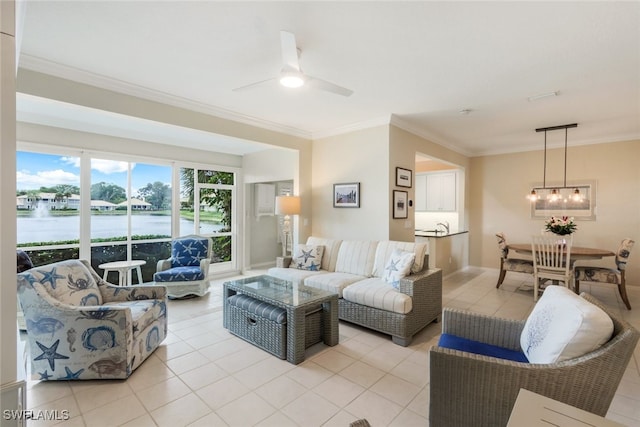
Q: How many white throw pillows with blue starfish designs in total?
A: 2